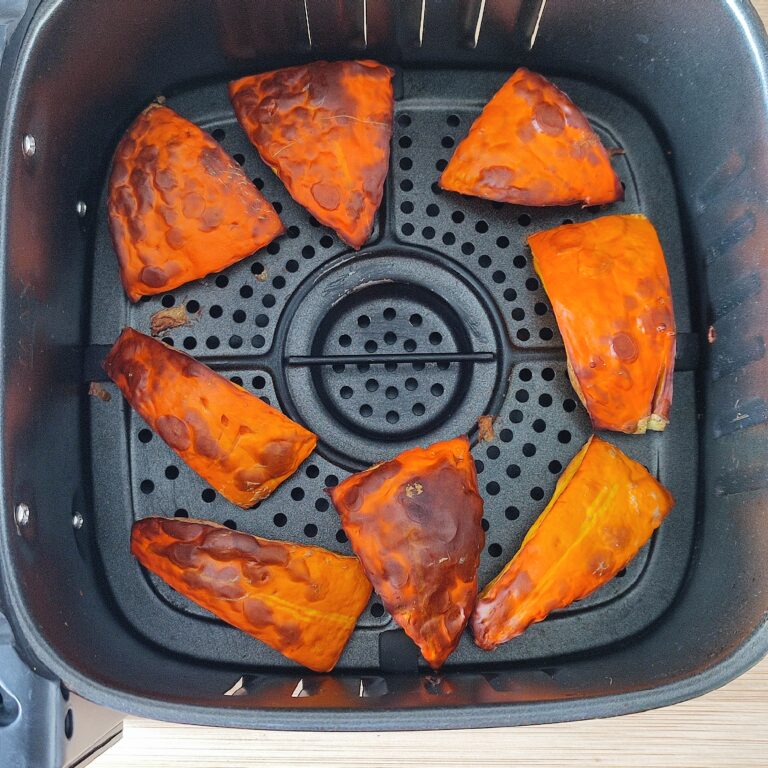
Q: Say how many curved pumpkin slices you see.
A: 8